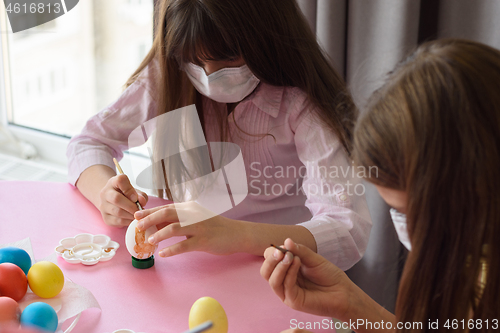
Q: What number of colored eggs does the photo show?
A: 6